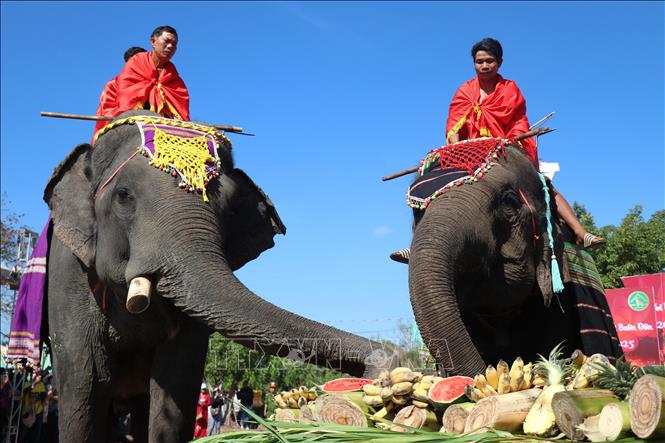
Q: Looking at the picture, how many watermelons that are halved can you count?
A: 2